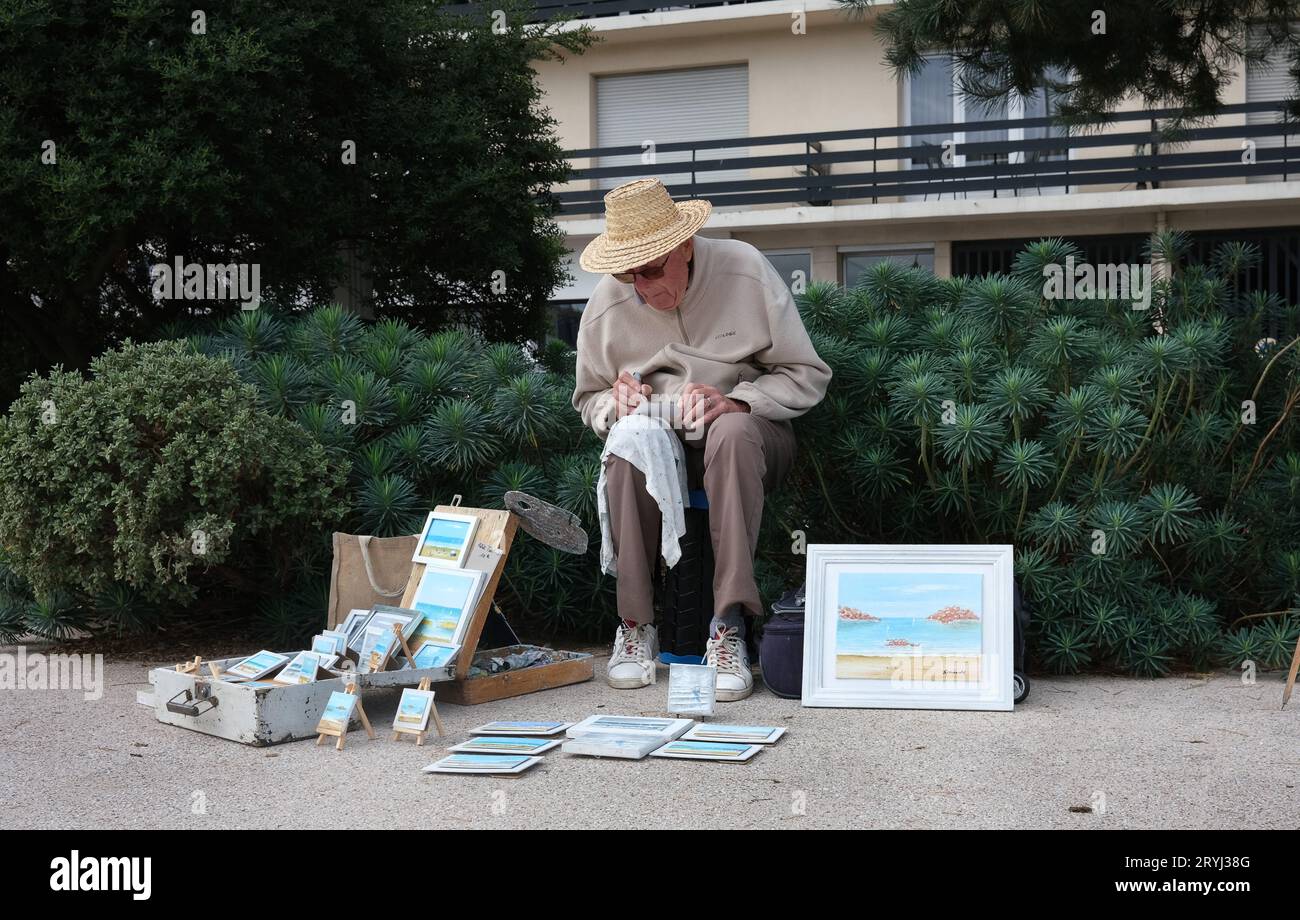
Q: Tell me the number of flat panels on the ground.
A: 7